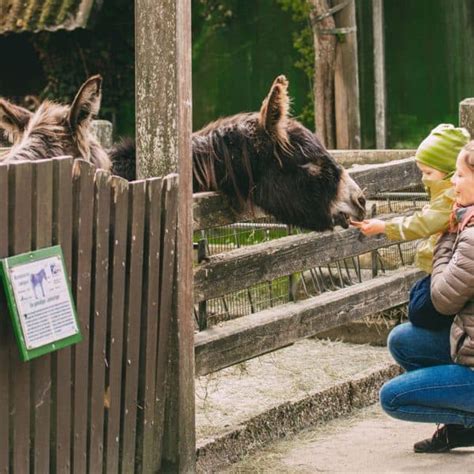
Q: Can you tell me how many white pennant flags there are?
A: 0